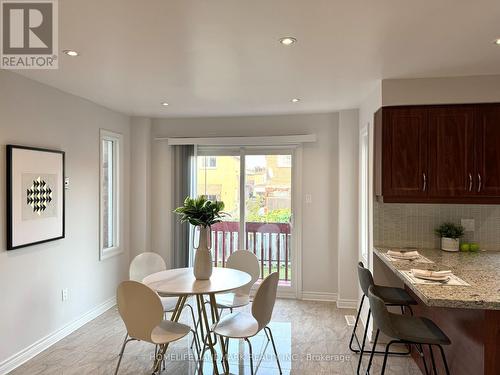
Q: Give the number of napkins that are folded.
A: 2